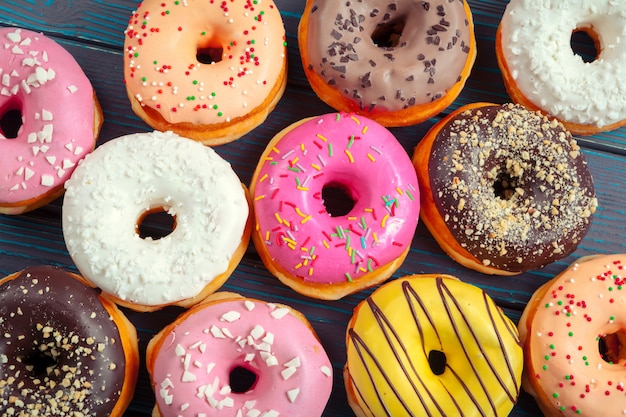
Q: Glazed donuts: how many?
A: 11